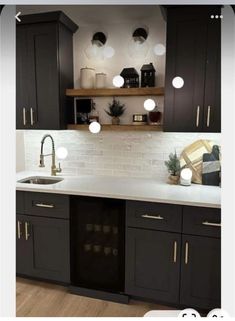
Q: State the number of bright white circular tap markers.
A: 8